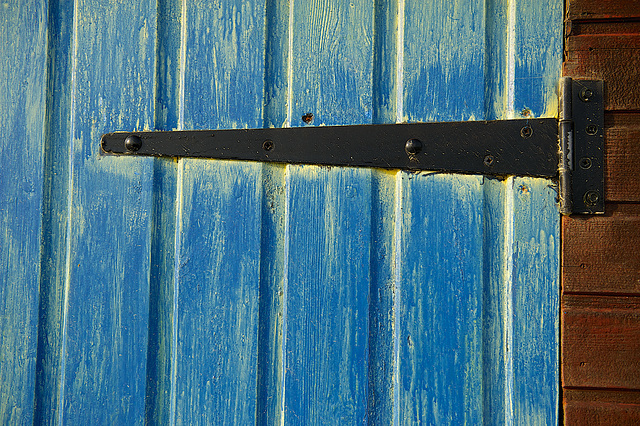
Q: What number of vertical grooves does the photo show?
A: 5